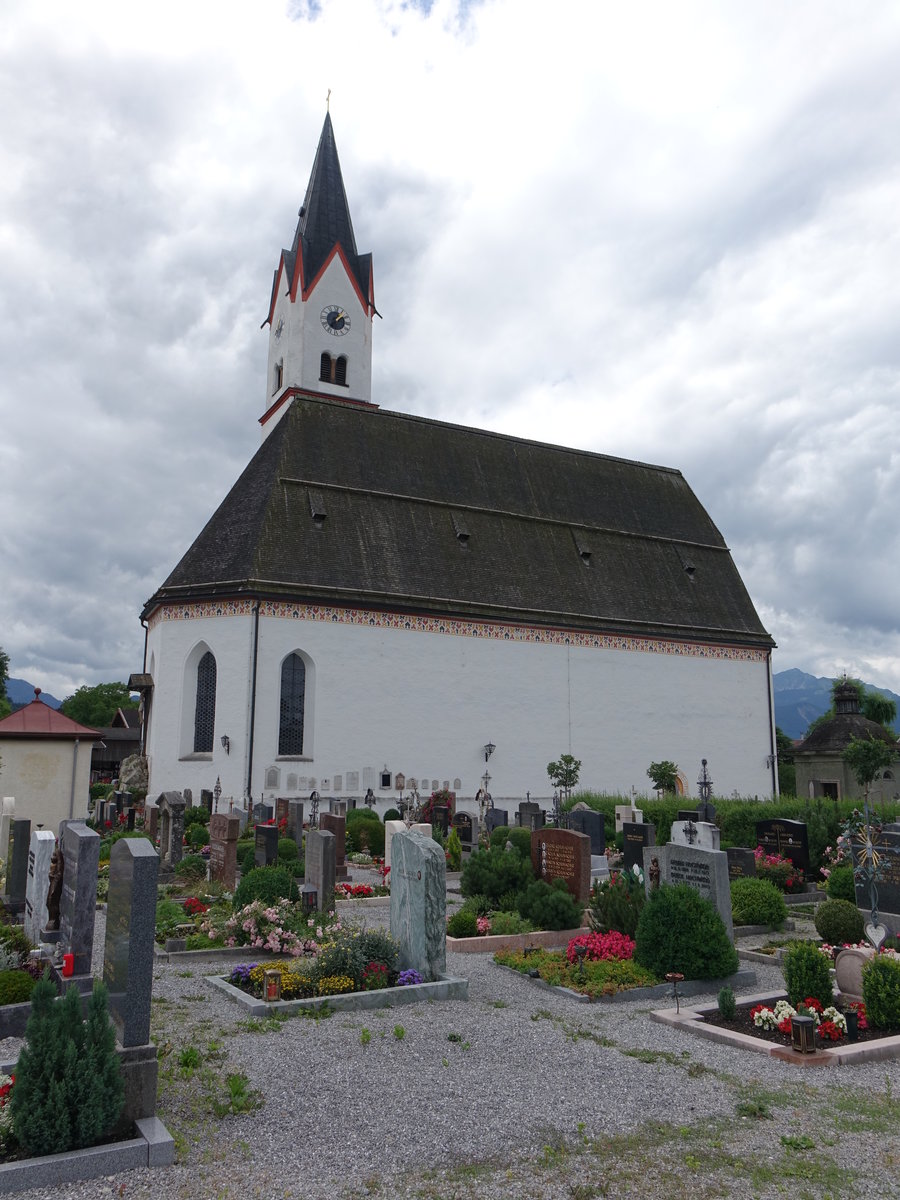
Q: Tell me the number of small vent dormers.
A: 4